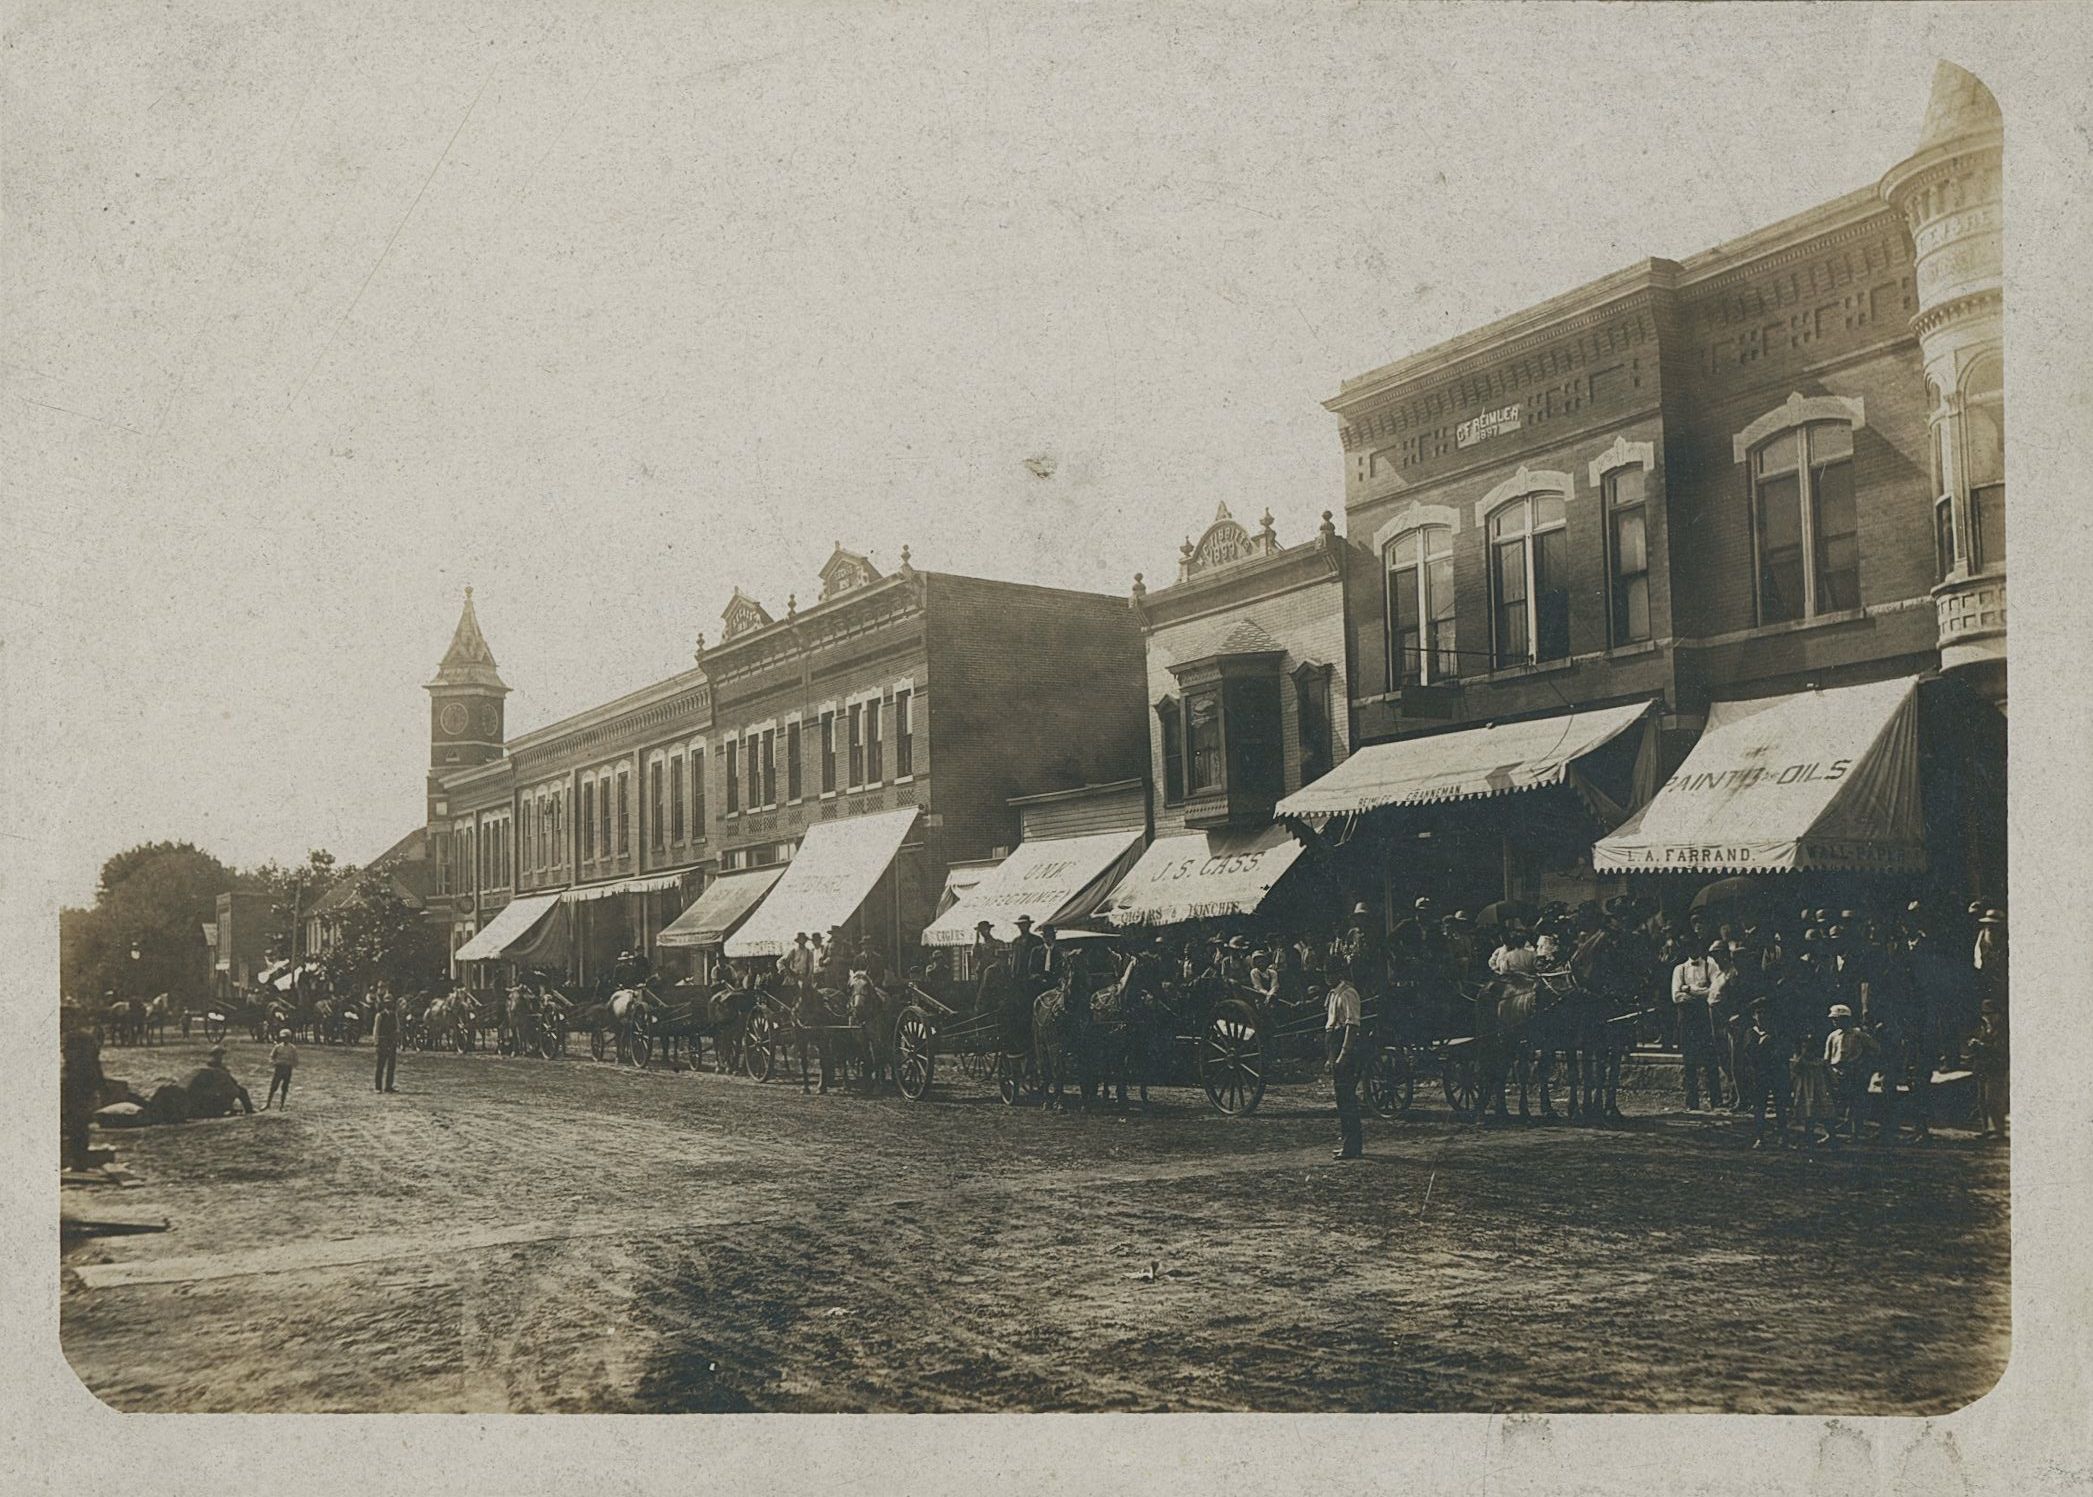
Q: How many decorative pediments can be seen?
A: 3